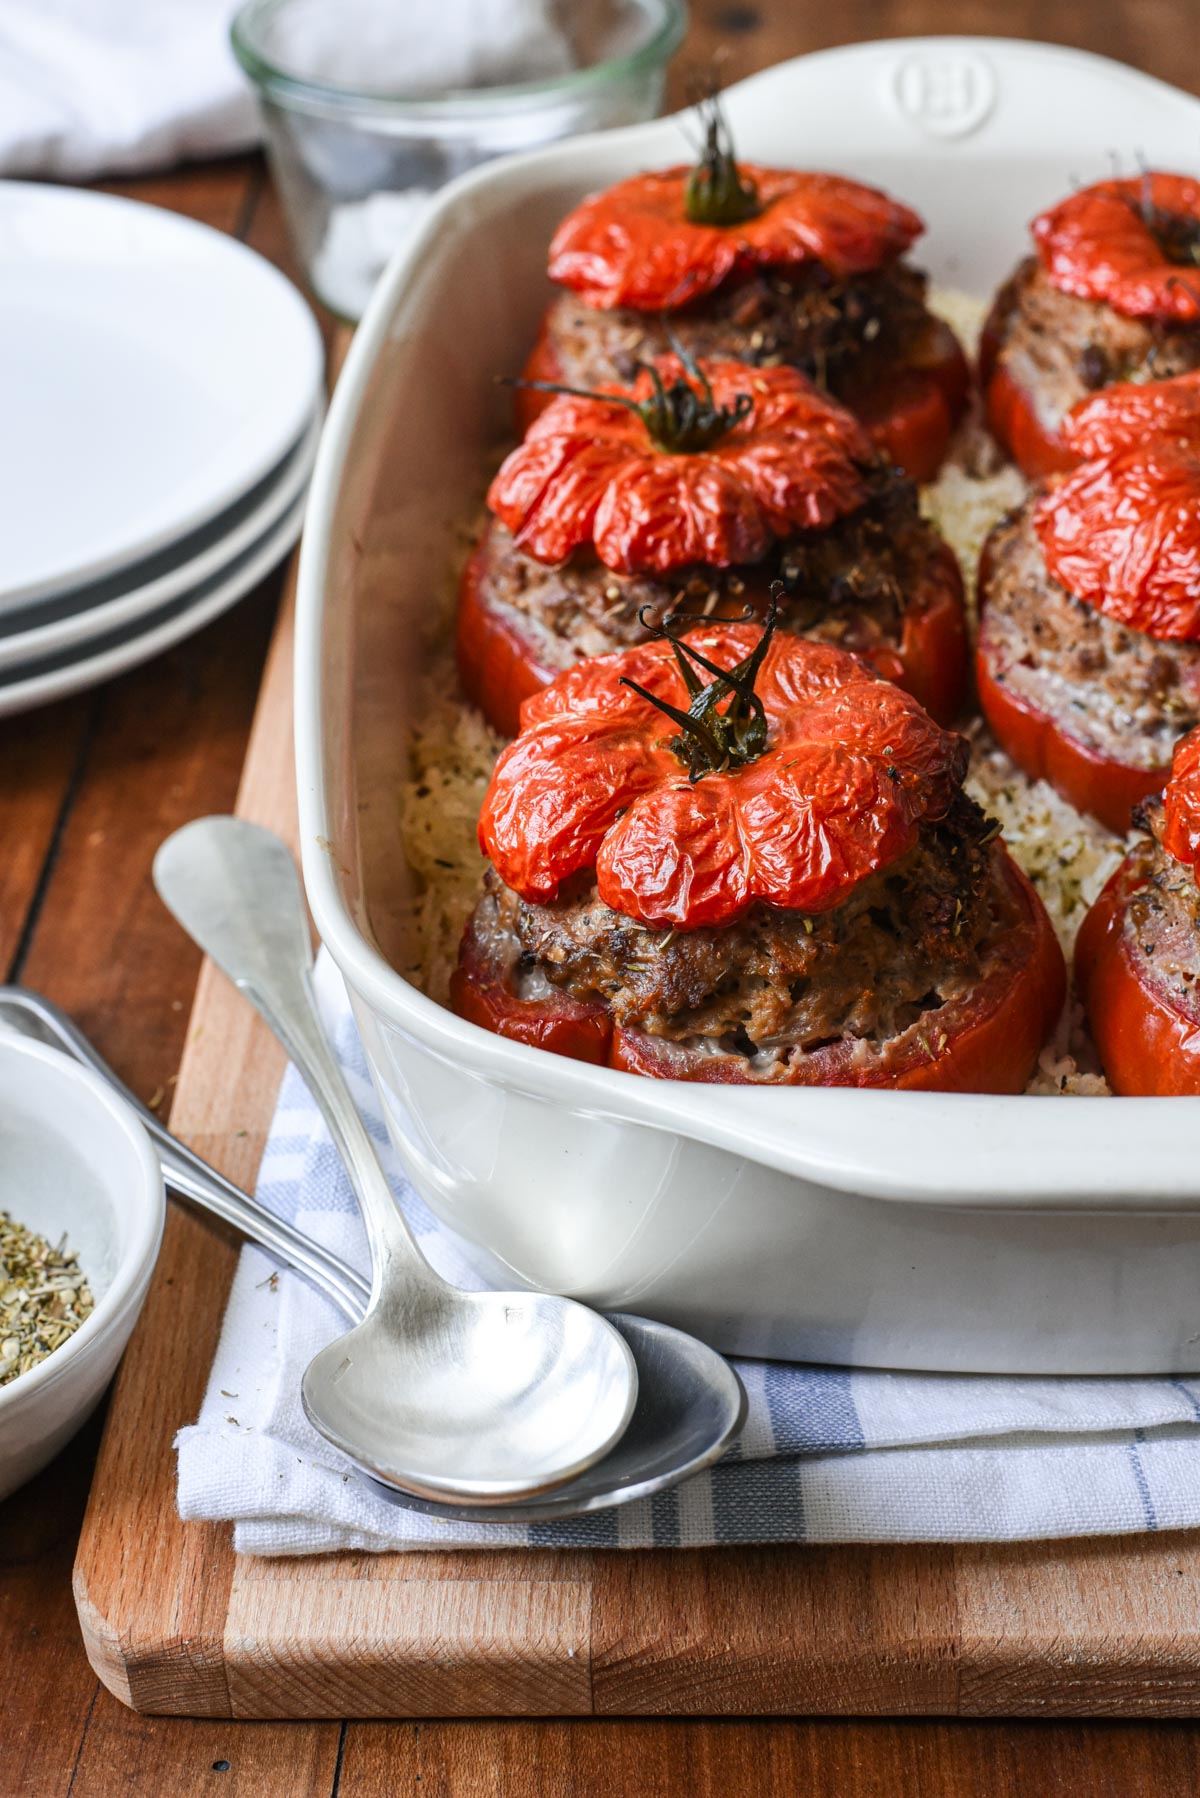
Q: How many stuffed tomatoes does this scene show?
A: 6